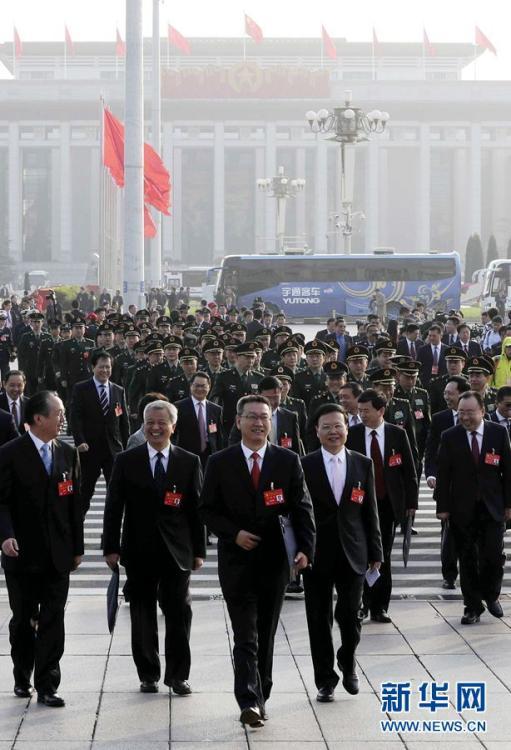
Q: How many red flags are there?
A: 12